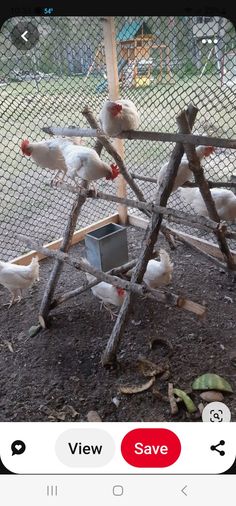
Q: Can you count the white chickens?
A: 8